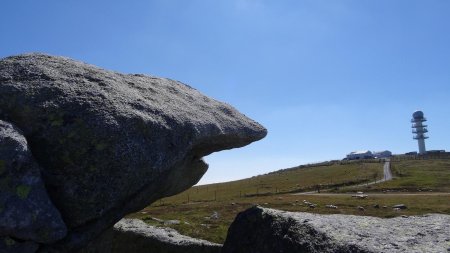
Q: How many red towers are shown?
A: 0